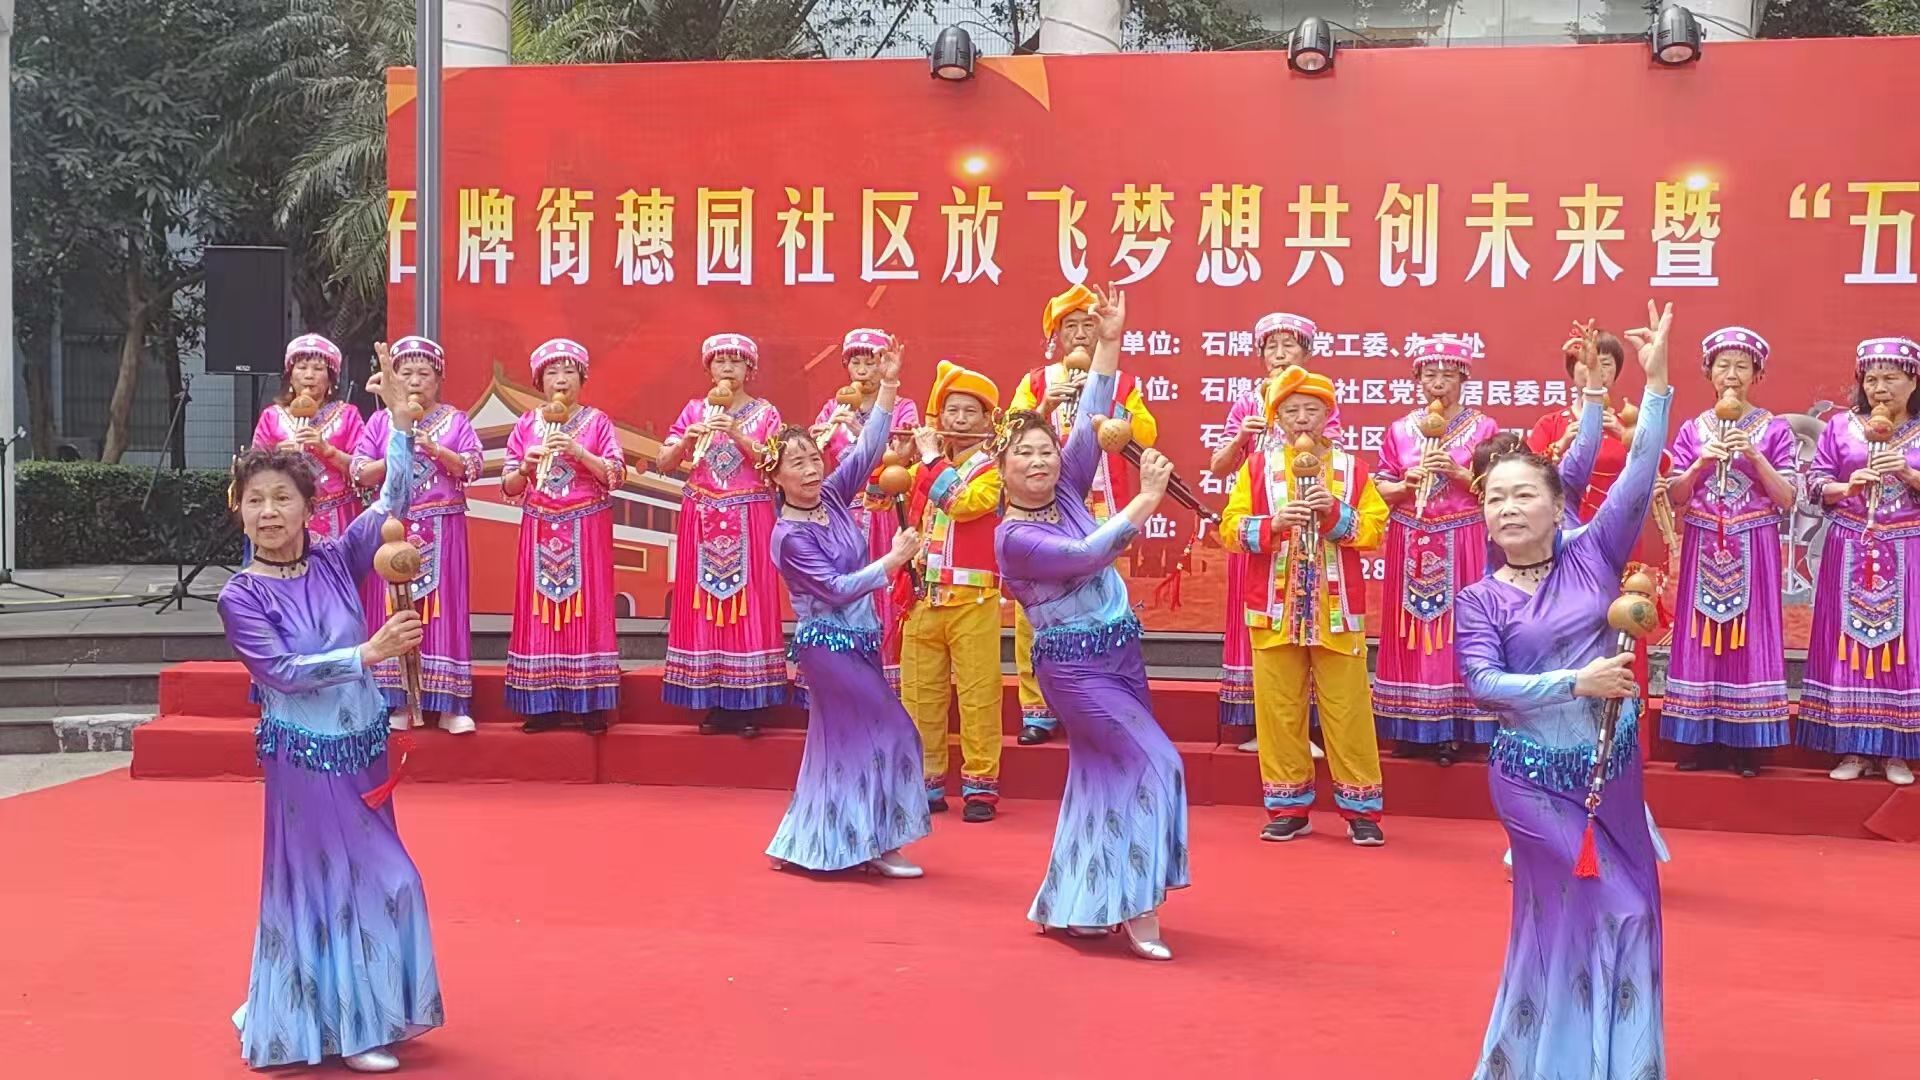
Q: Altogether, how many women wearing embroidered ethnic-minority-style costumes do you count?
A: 9